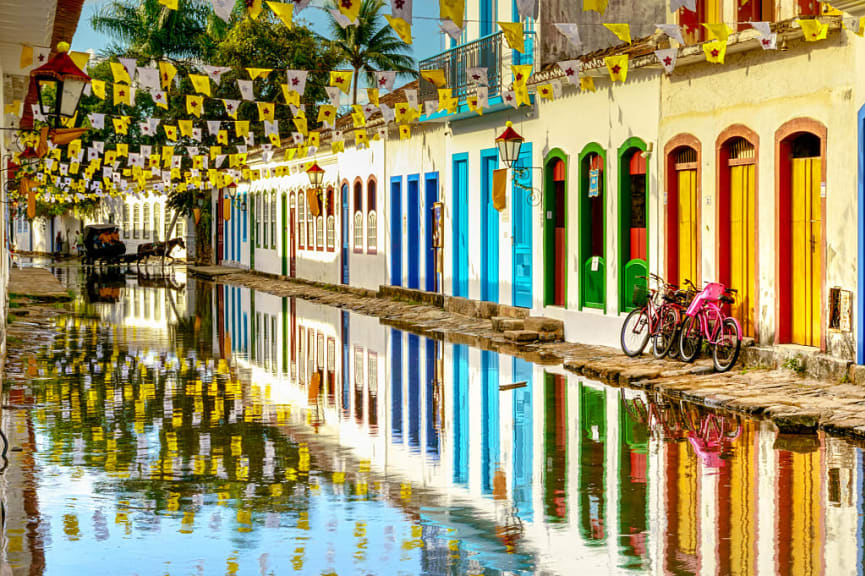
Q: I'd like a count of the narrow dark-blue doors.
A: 3